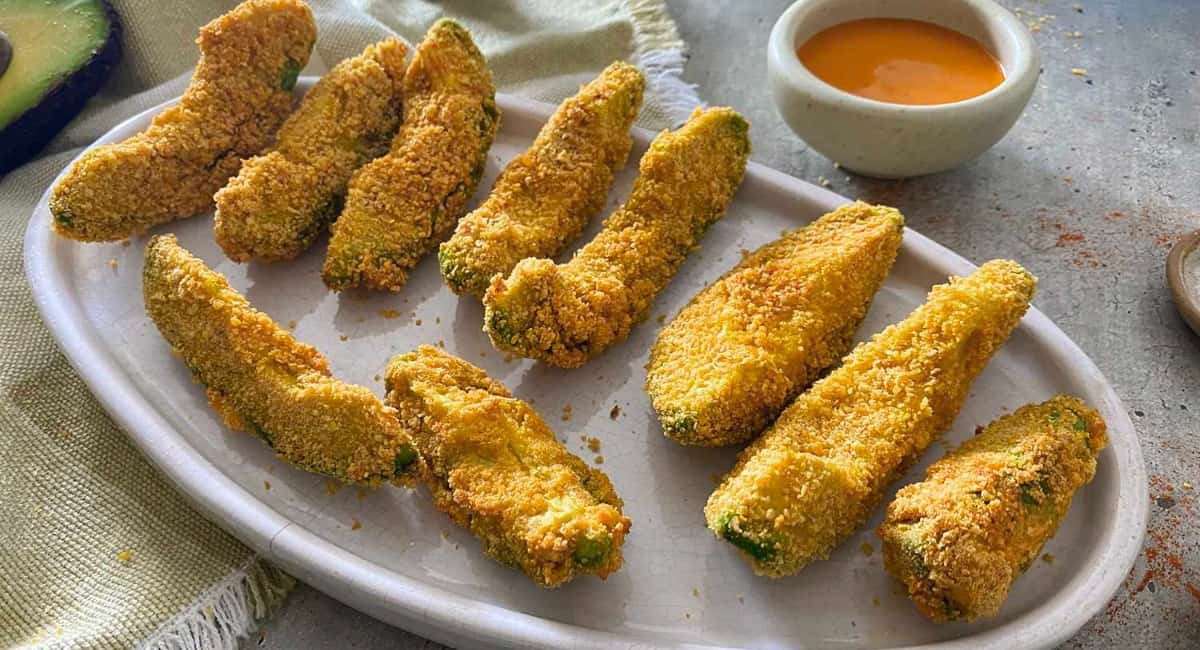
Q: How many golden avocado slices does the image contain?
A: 10